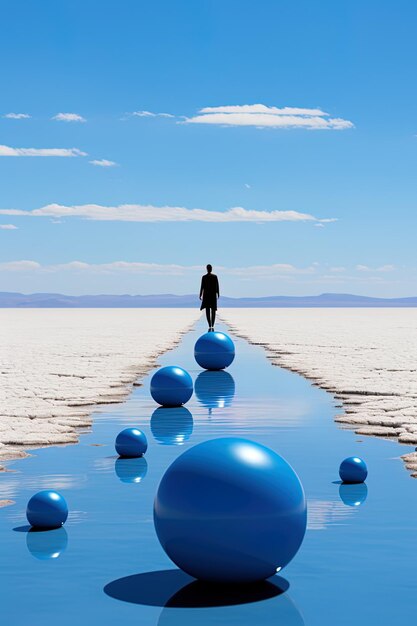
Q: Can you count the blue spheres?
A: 6